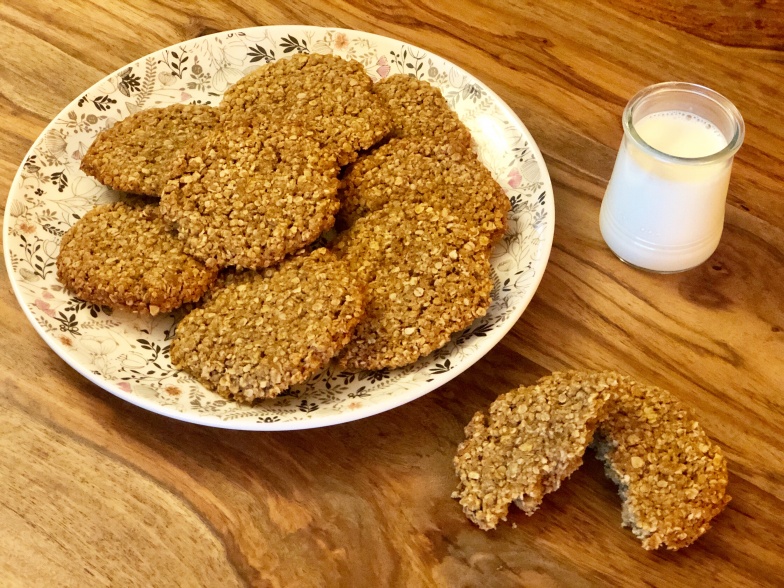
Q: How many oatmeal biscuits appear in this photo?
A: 9